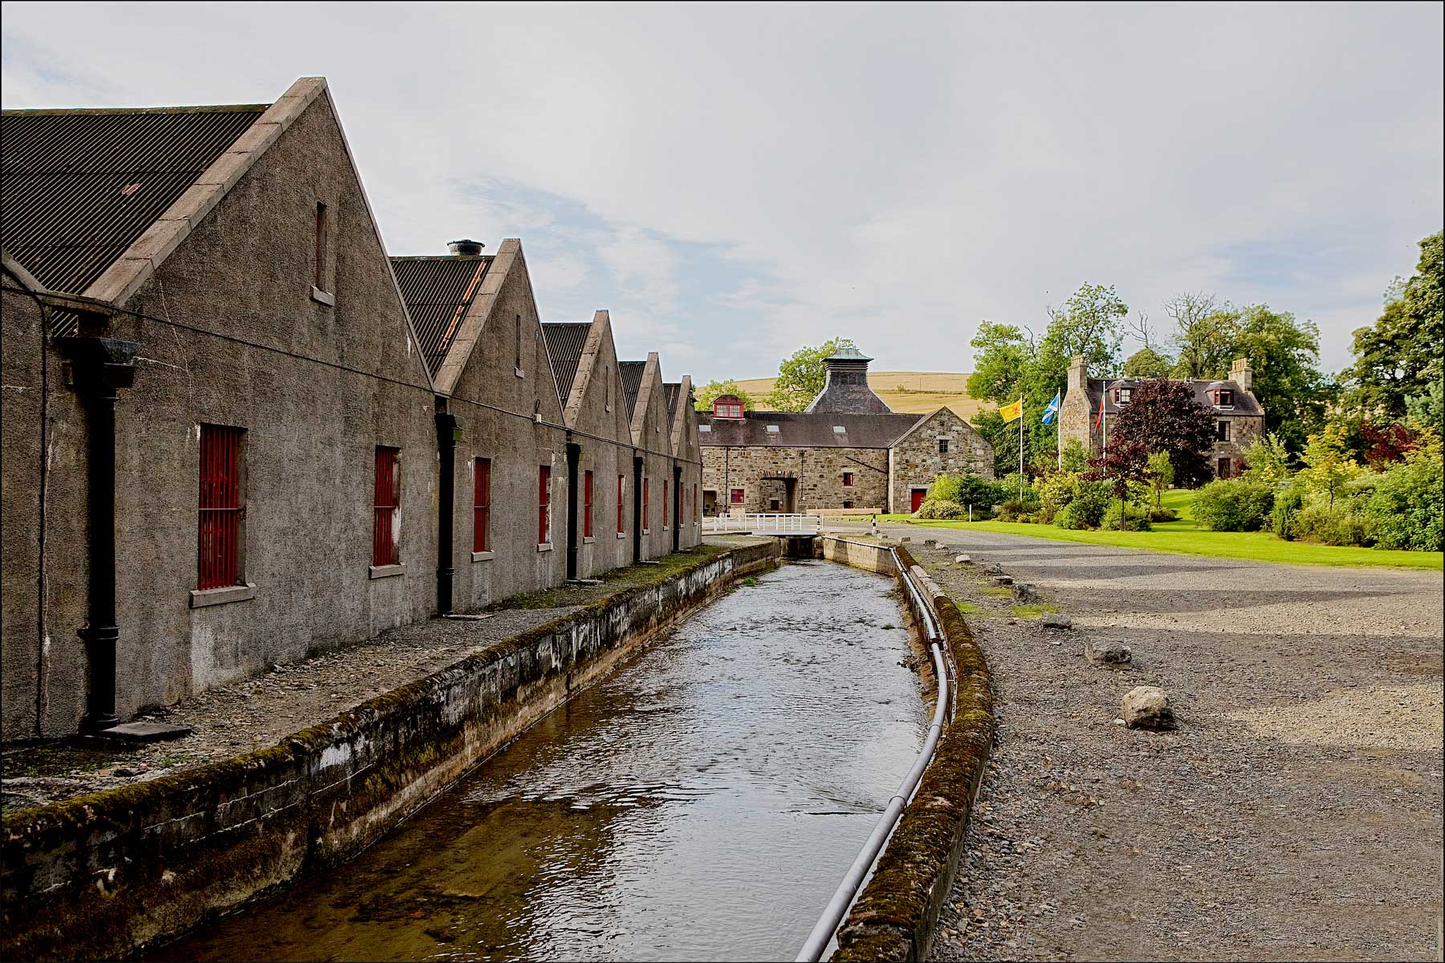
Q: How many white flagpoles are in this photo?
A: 3